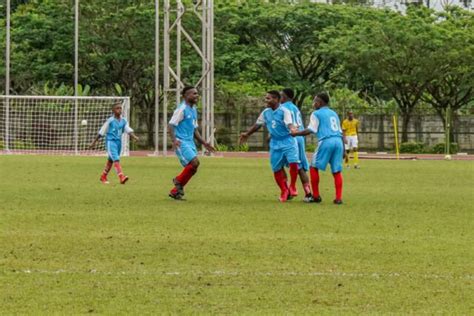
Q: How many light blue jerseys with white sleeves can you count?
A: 5